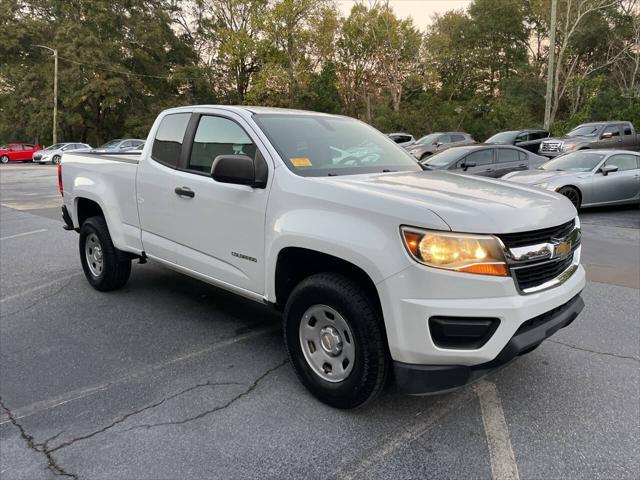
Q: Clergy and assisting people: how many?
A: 0